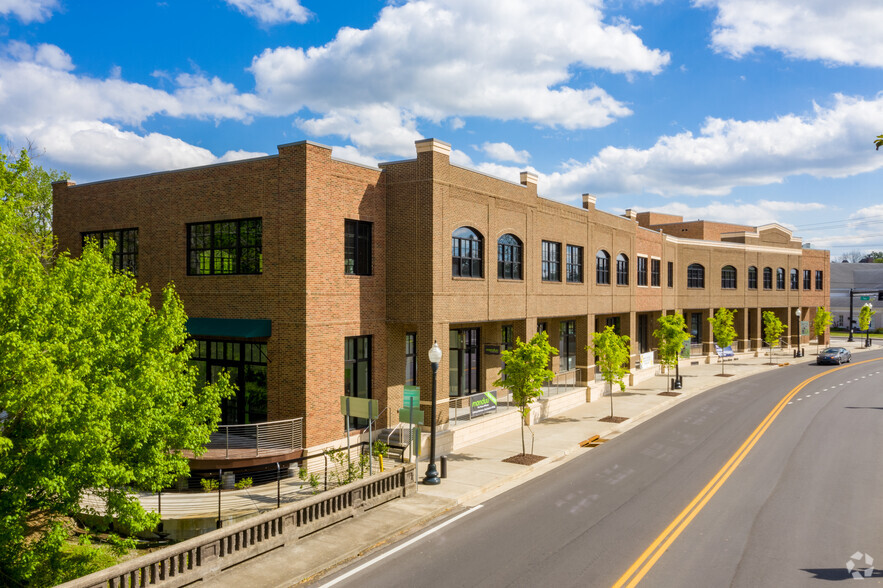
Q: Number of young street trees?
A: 7